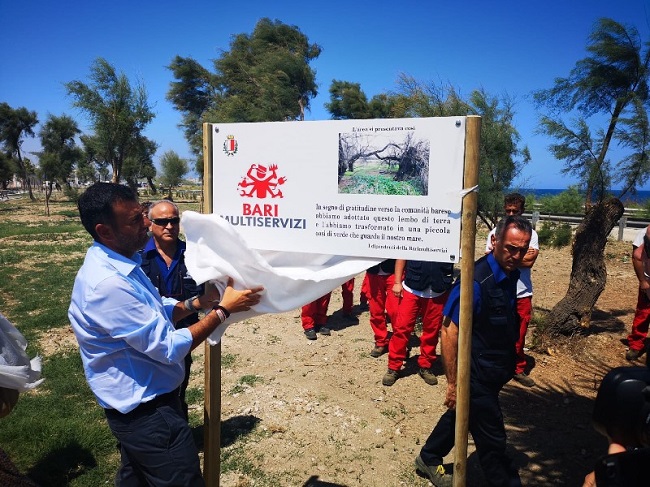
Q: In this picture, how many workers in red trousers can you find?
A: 6